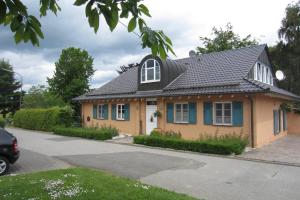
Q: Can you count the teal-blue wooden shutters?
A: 10